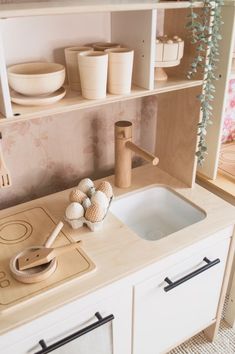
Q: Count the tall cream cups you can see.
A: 4